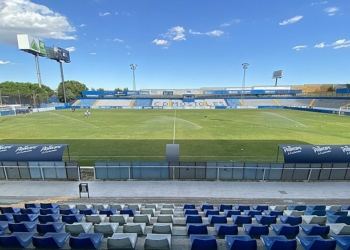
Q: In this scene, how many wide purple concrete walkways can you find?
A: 0